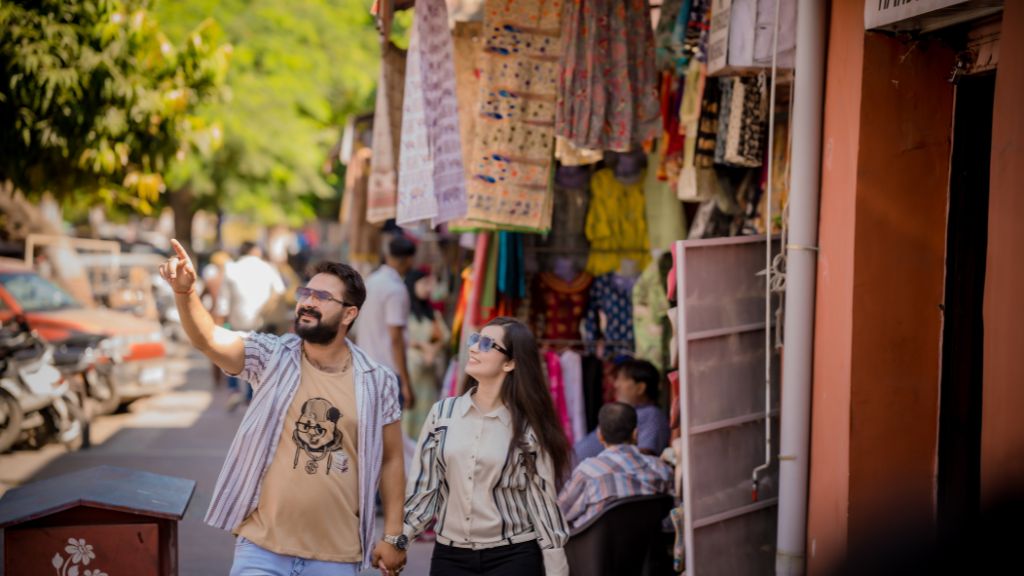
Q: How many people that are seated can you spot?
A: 2